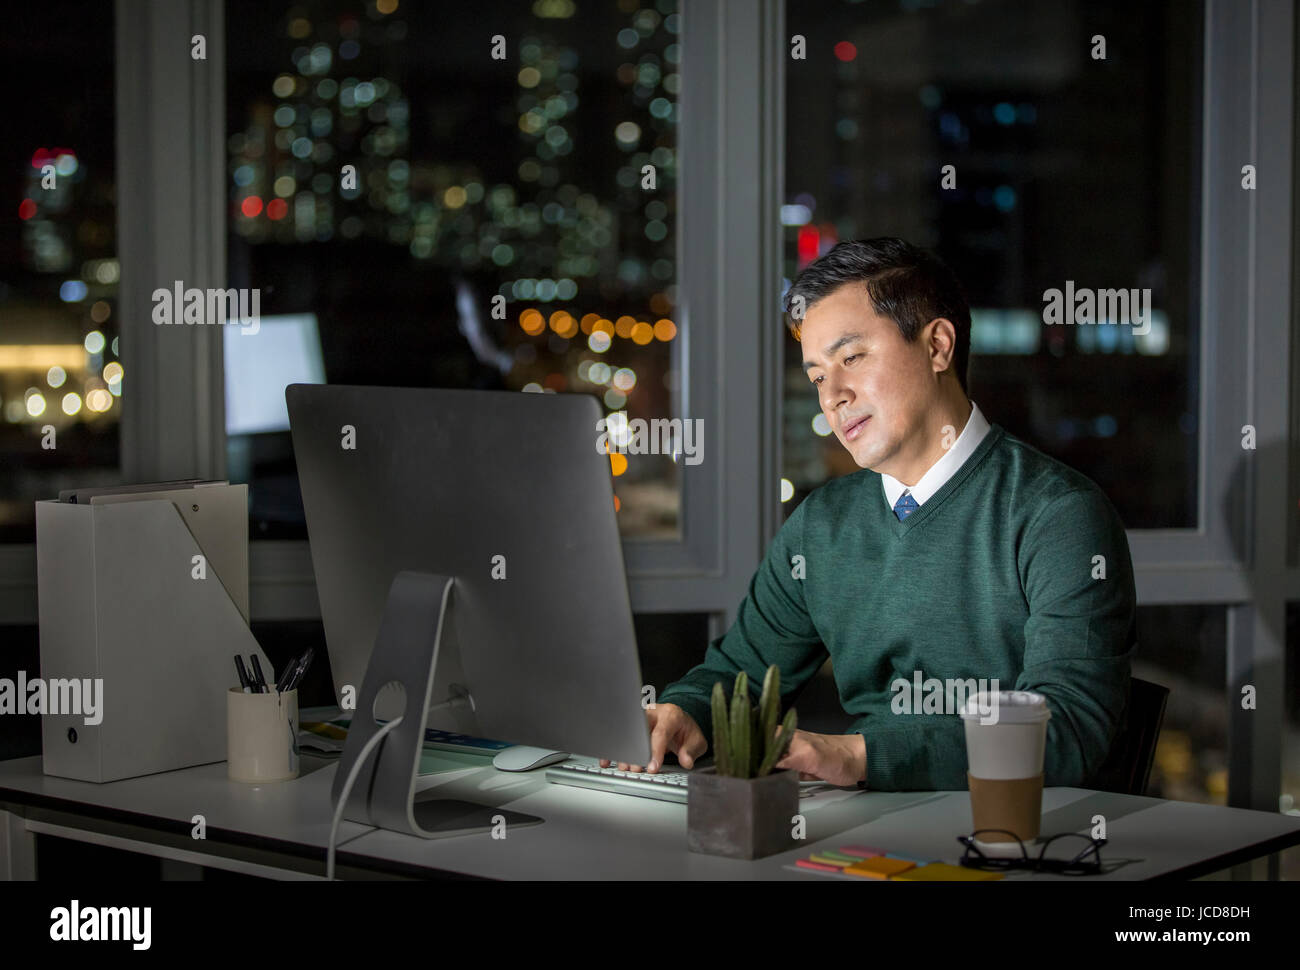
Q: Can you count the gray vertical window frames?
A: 3